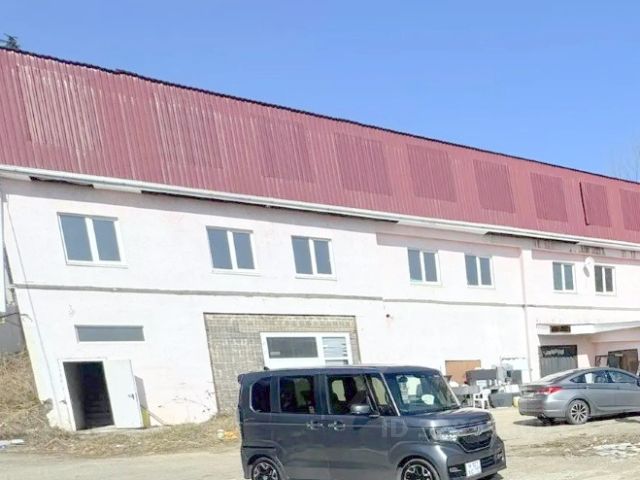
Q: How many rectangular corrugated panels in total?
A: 9